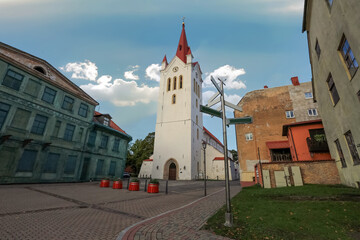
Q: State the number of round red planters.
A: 4